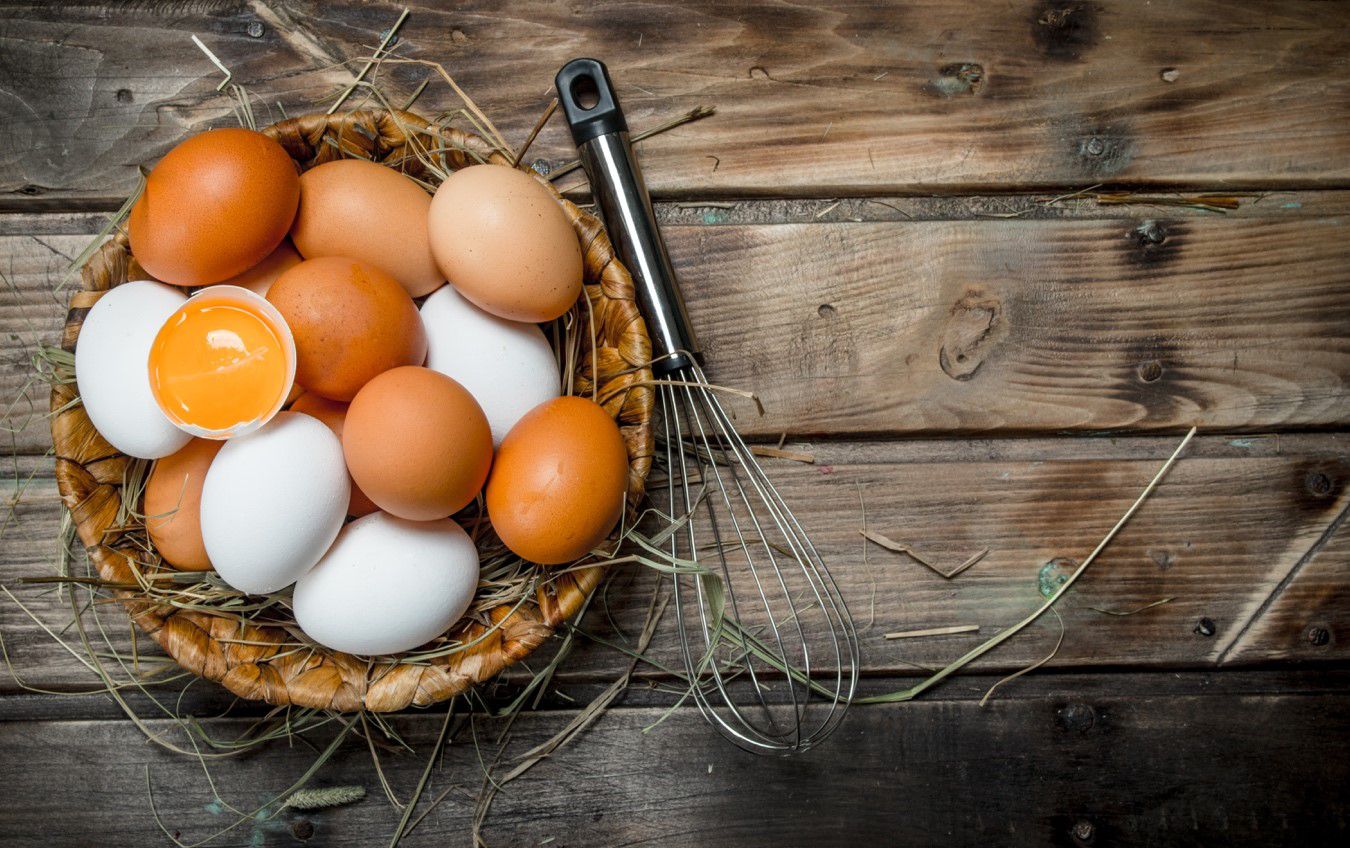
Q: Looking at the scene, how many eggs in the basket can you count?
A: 14